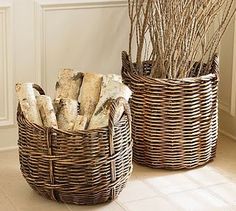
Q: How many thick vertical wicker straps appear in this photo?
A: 2